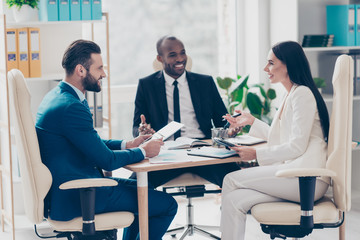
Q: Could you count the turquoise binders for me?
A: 7